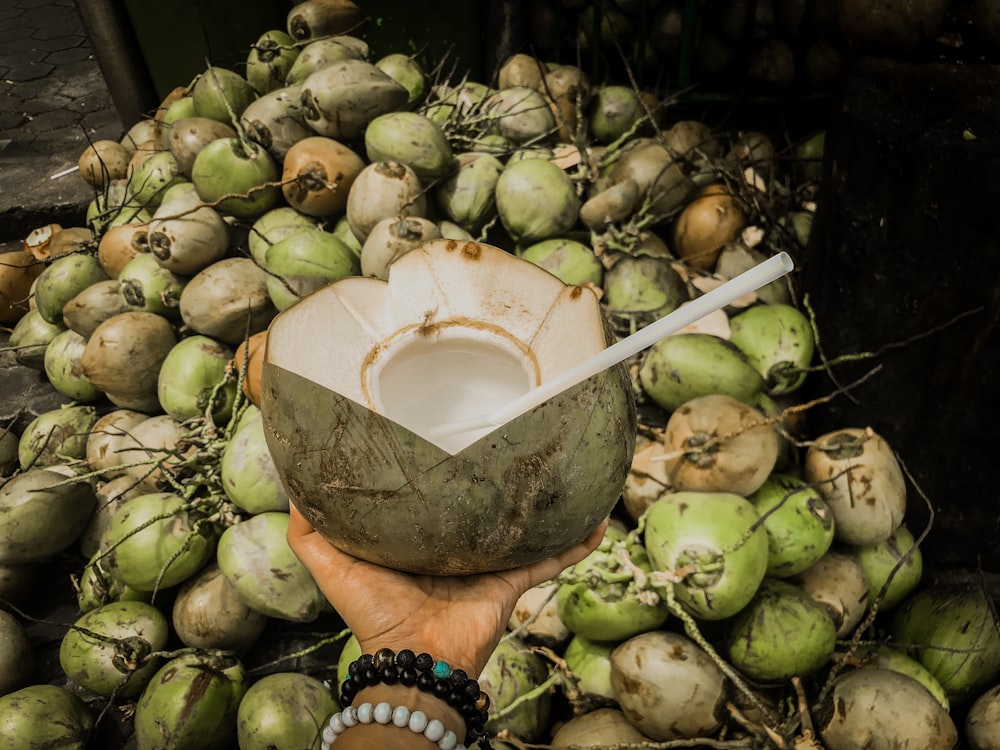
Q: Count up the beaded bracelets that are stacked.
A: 3